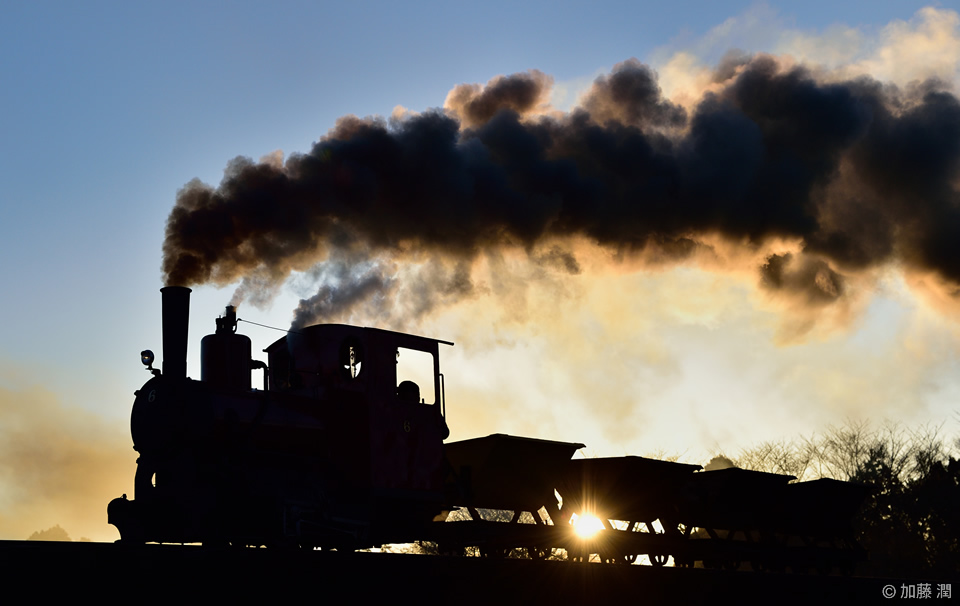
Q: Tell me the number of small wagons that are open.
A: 4